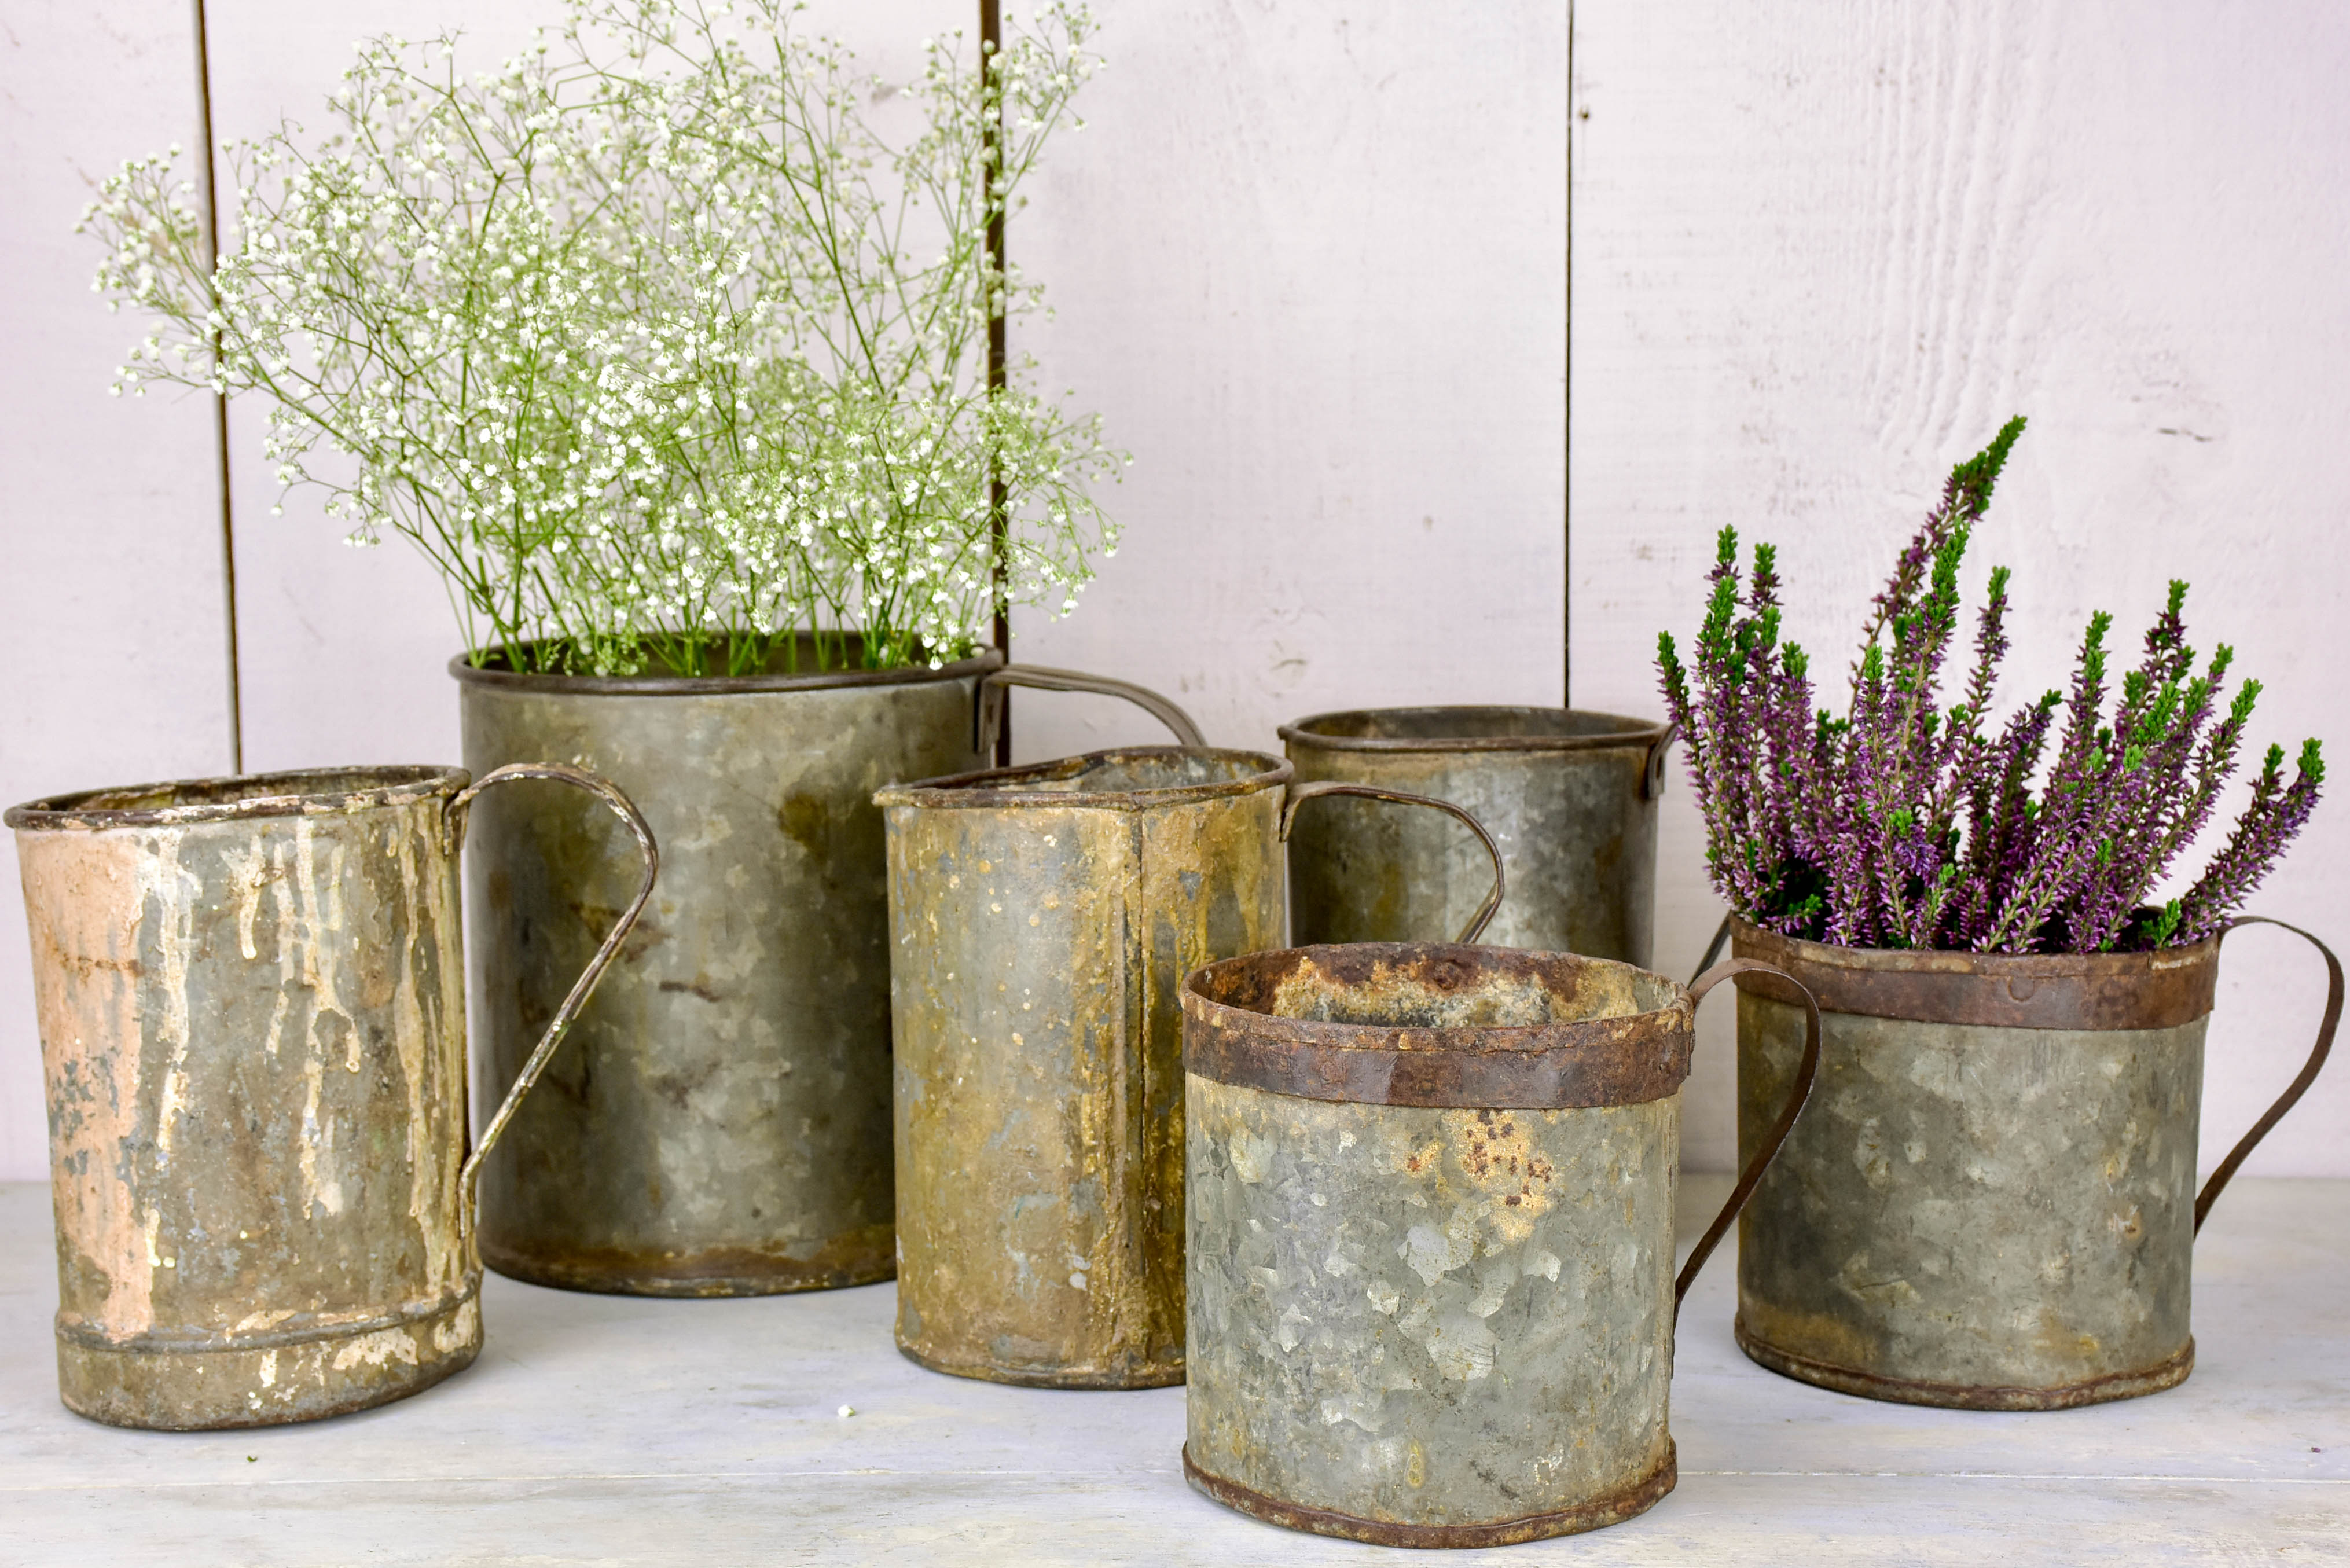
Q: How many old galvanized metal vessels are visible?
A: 6